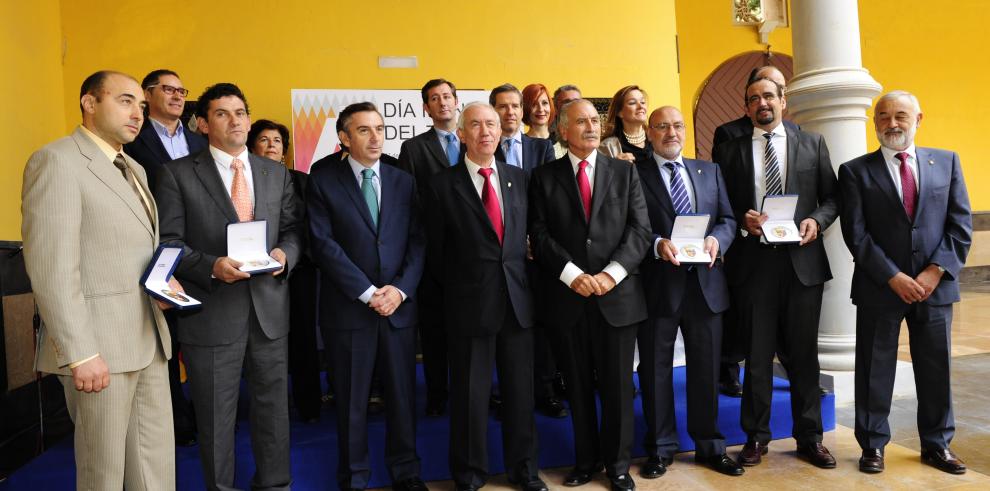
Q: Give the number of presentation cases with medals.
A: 4